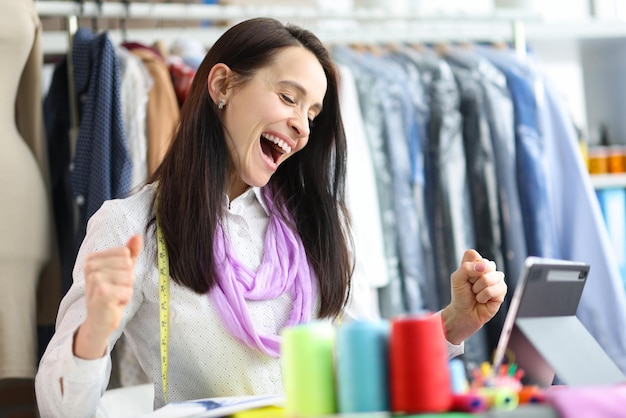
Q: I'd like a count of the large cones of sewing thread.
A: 3